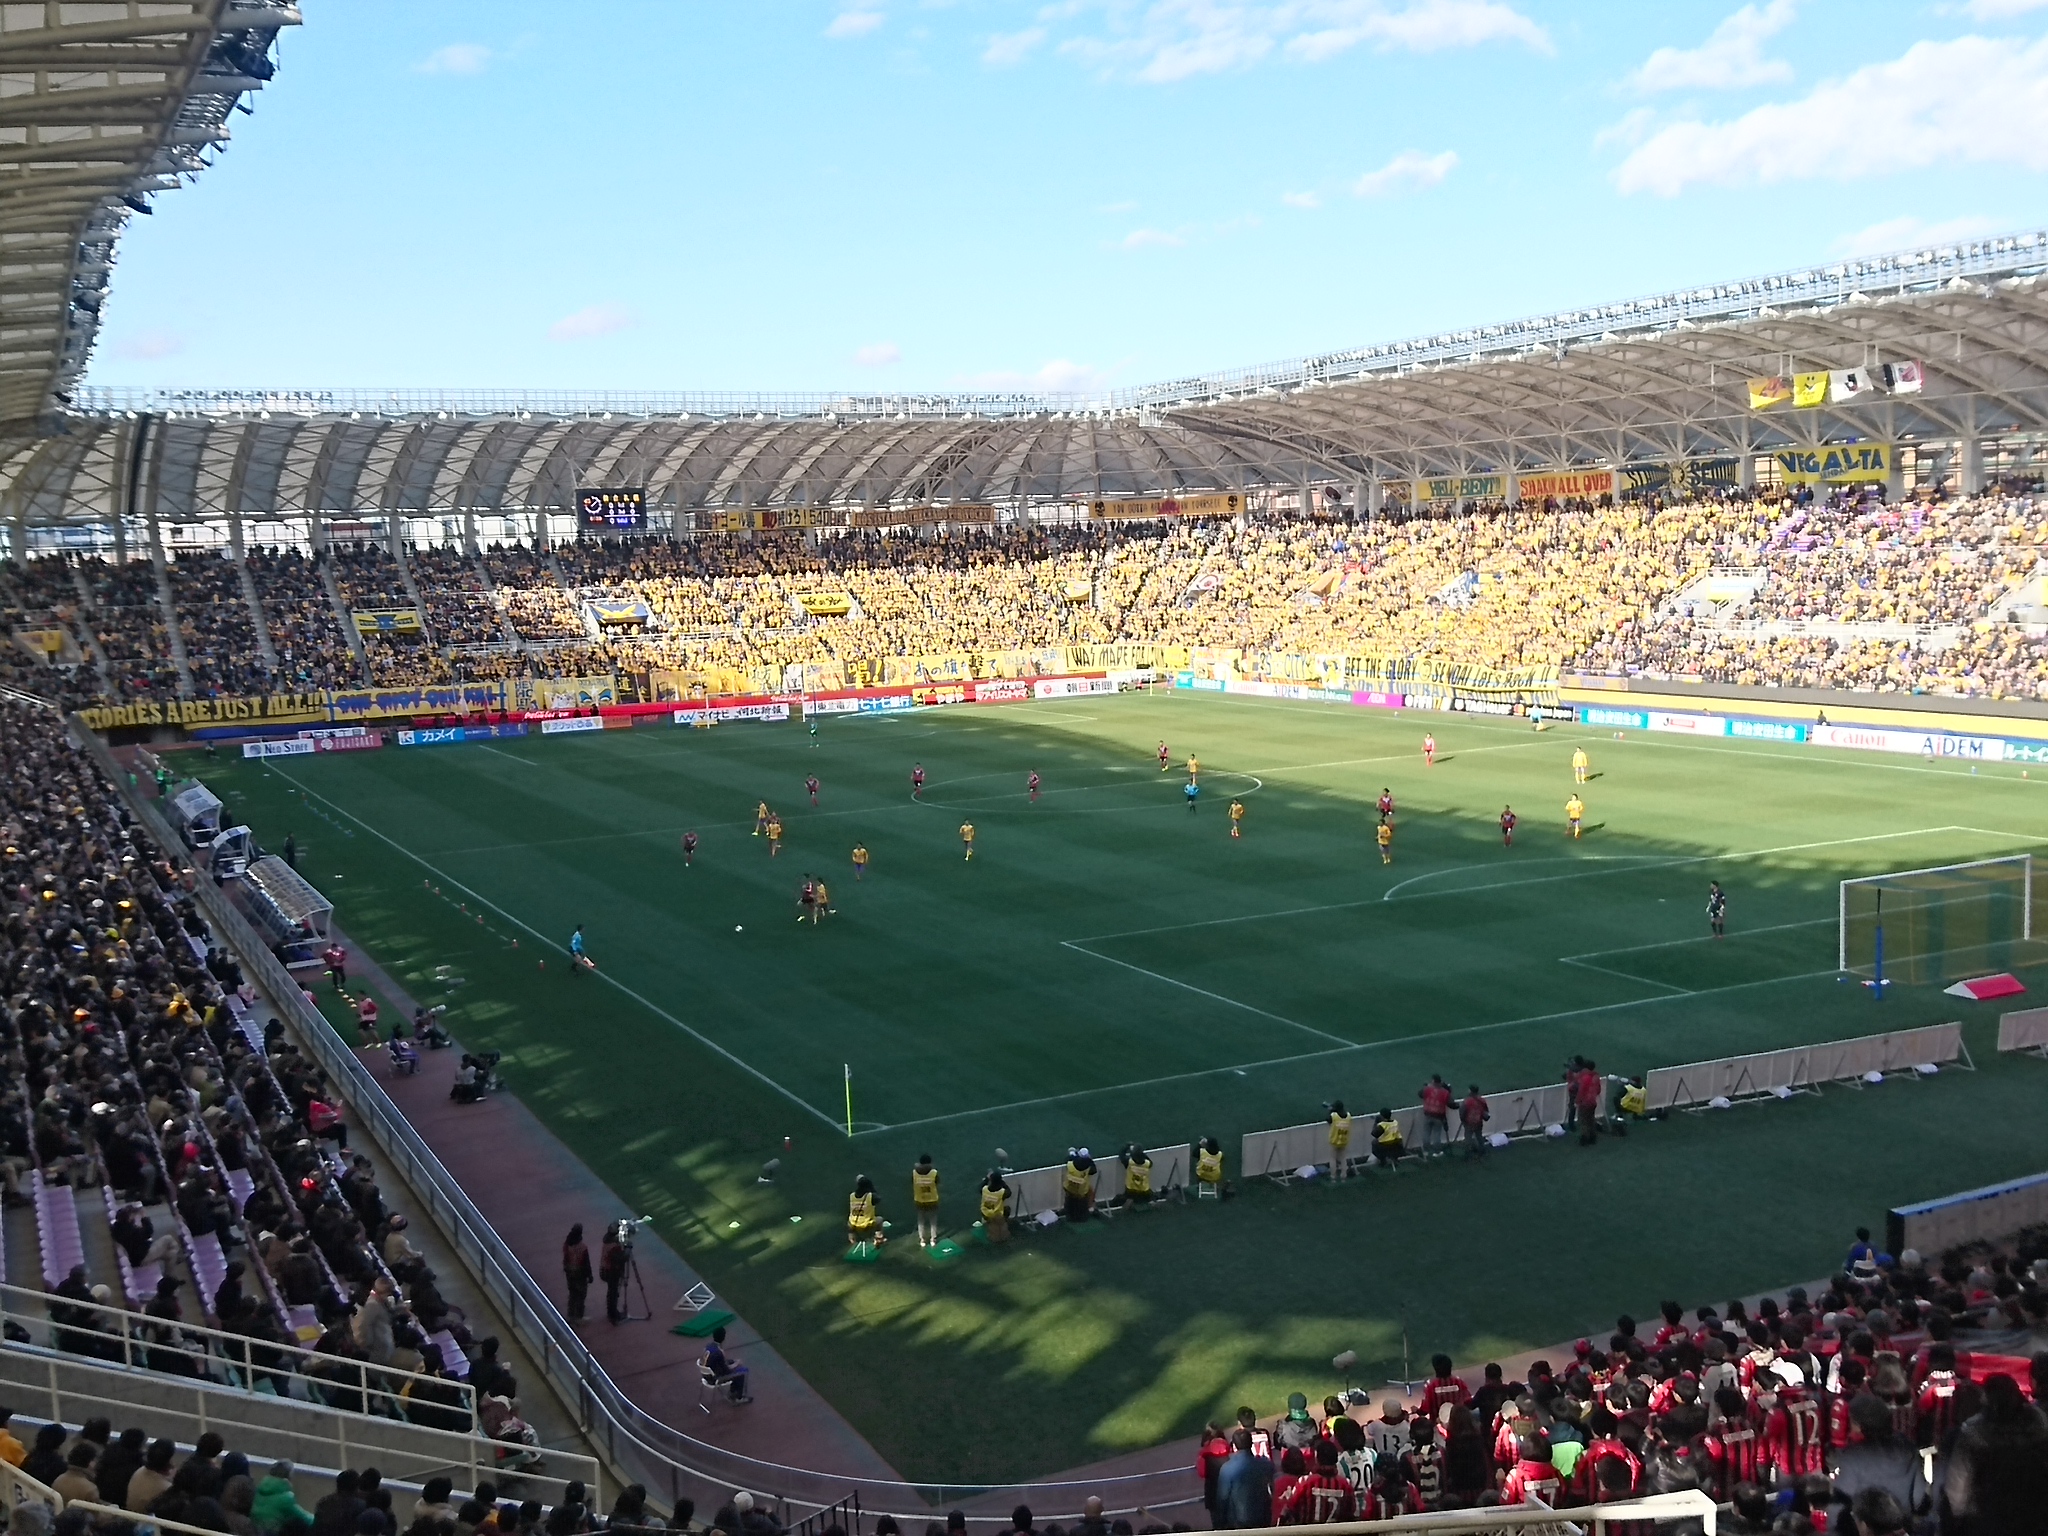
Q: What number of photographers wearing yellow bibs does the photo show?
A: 9